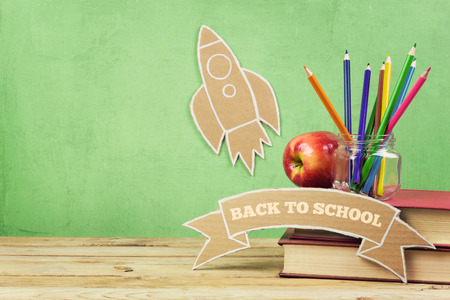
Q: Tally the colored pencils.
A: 9